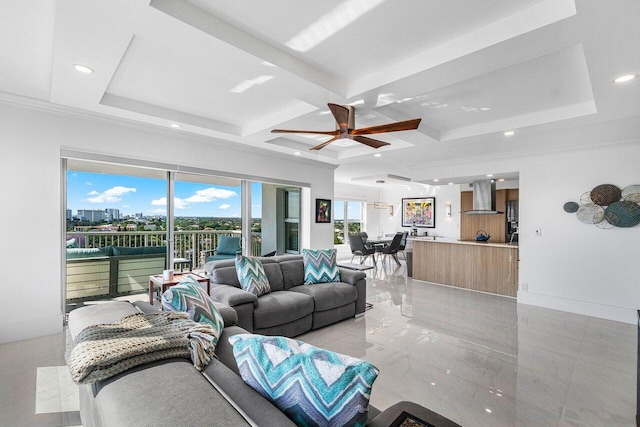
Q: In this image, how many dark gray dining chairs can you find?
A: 4